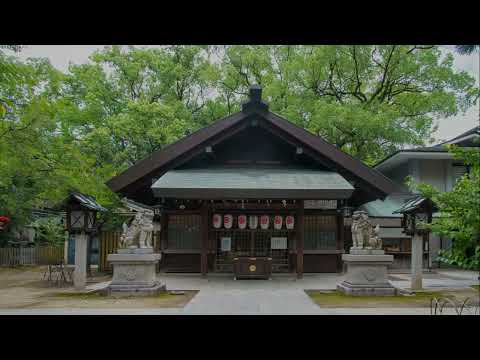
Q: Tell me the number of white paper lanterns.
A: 7